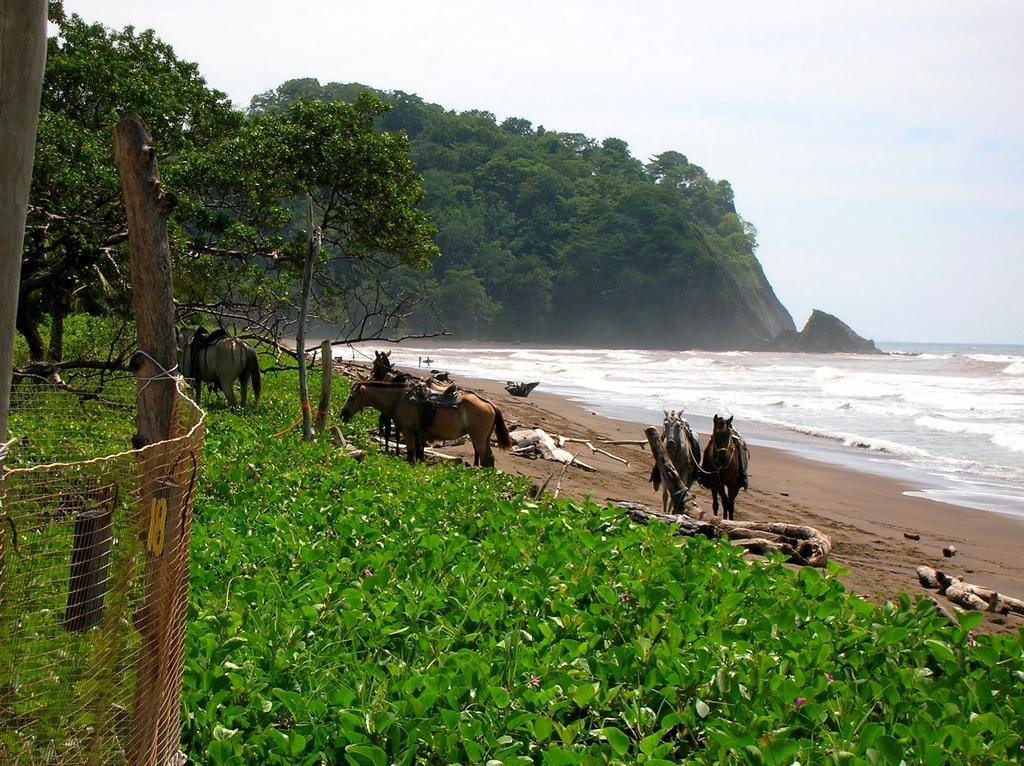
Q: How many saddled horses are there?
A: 5